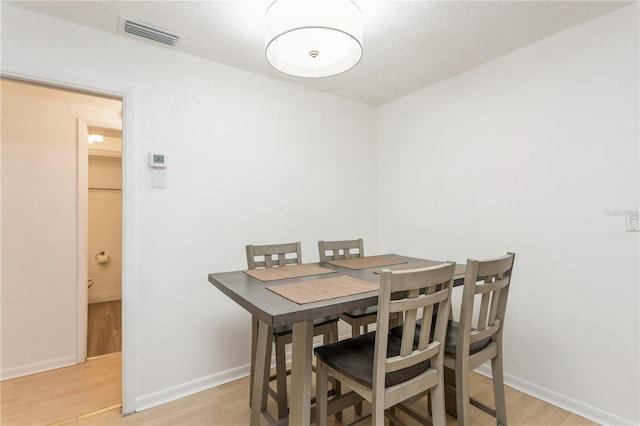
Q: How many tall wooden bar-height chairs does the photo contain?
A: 4